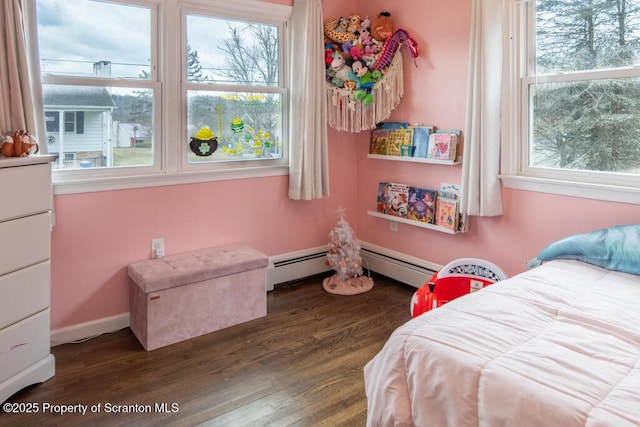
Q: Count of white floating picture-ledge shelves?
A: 2